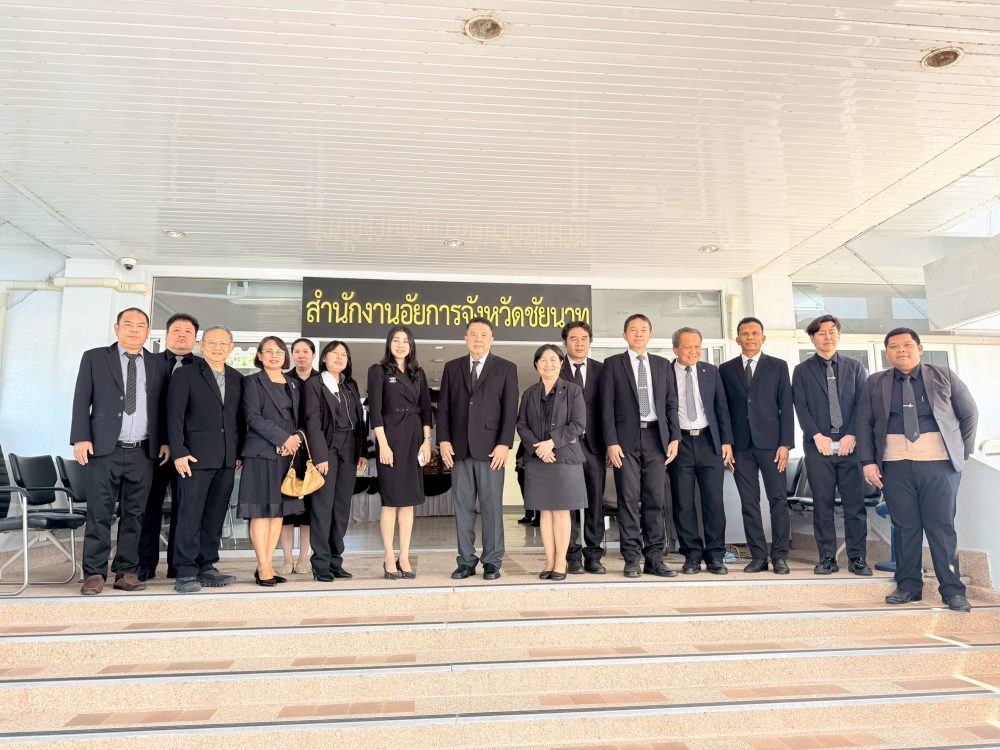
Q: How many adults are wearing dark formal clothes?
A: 15